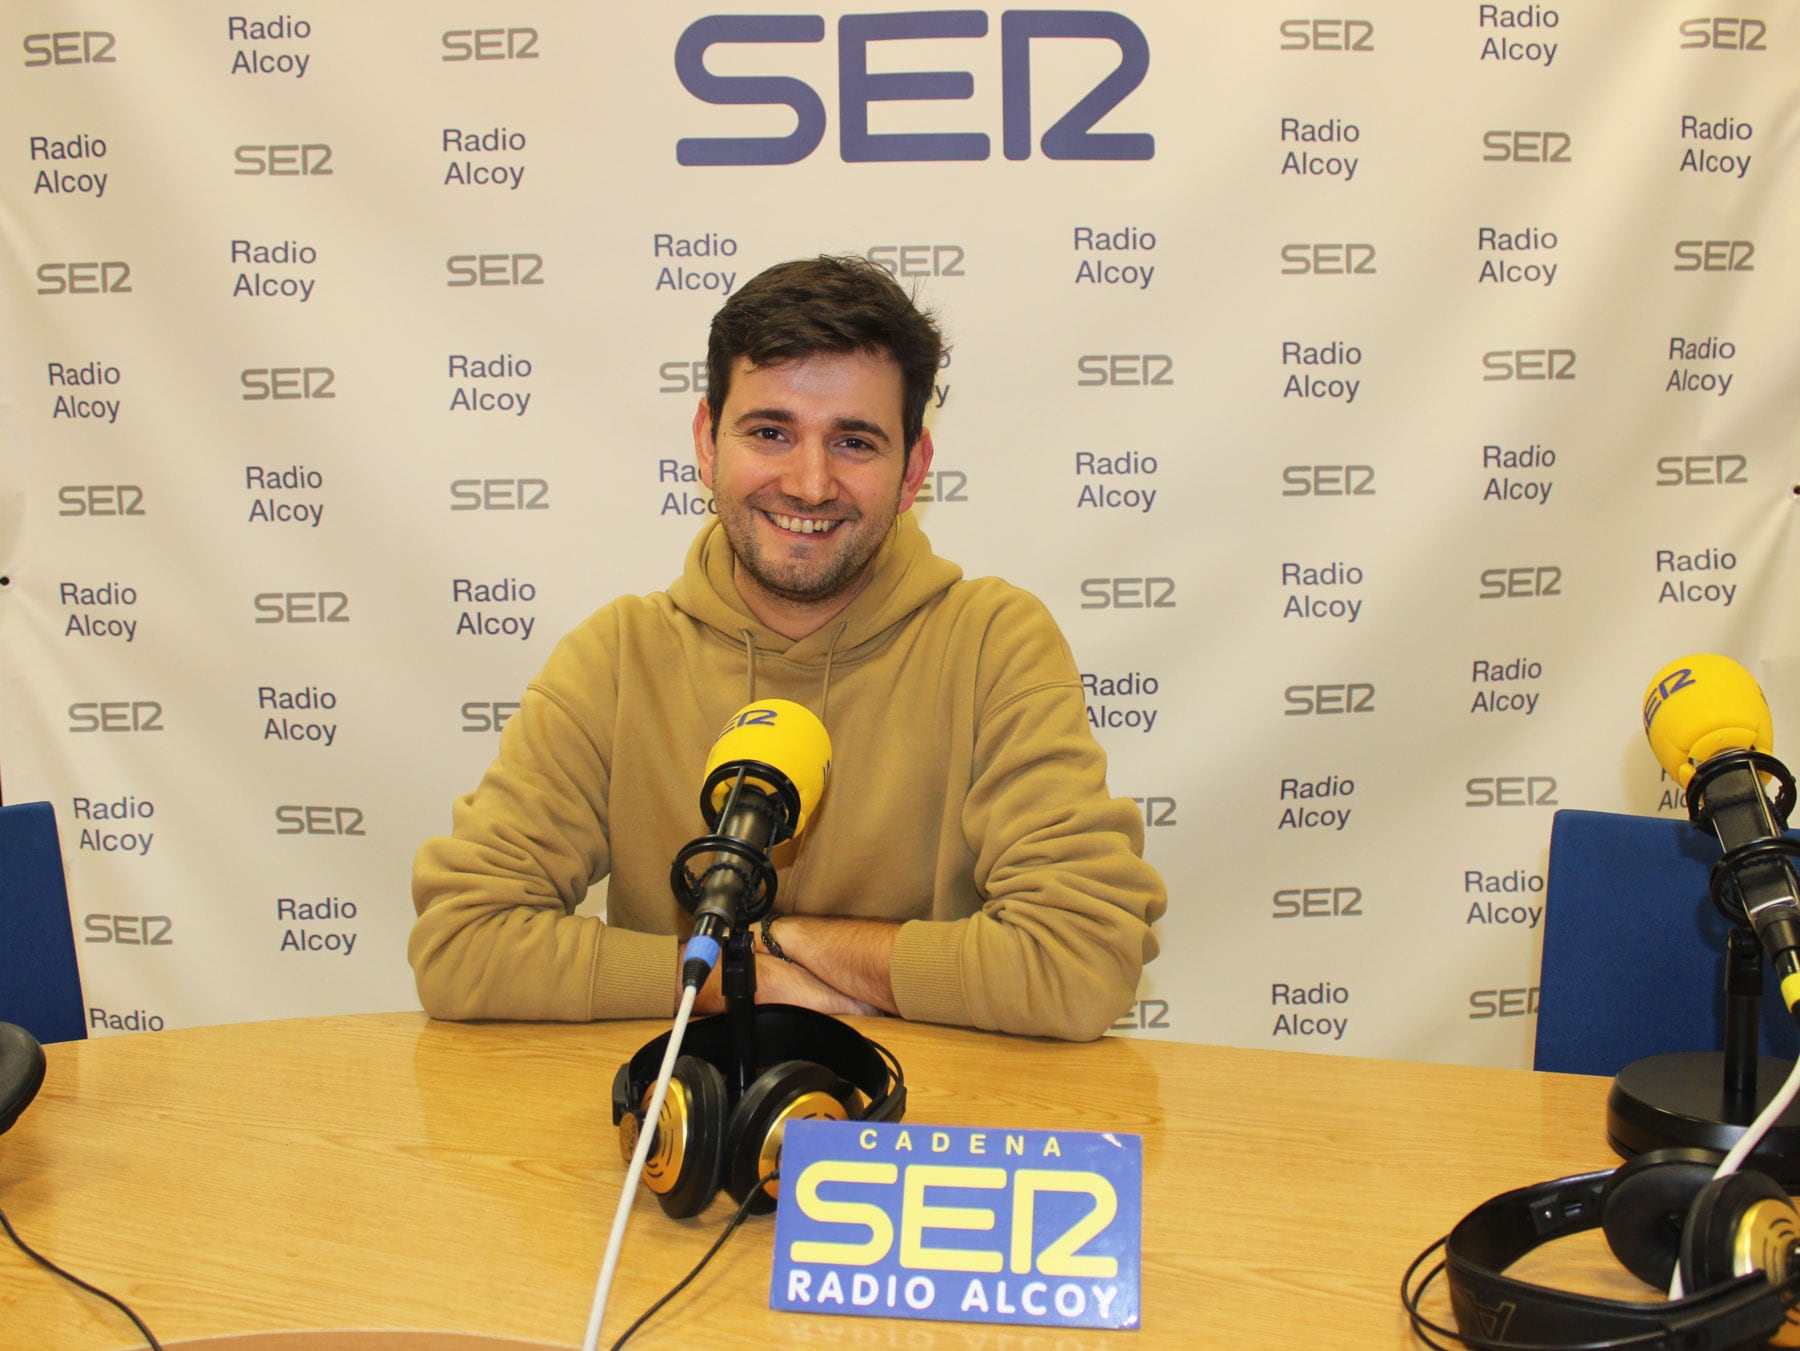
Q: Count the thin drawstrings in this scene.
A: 2